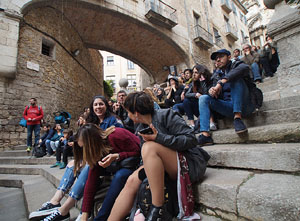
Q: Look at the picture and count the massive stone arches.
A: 1